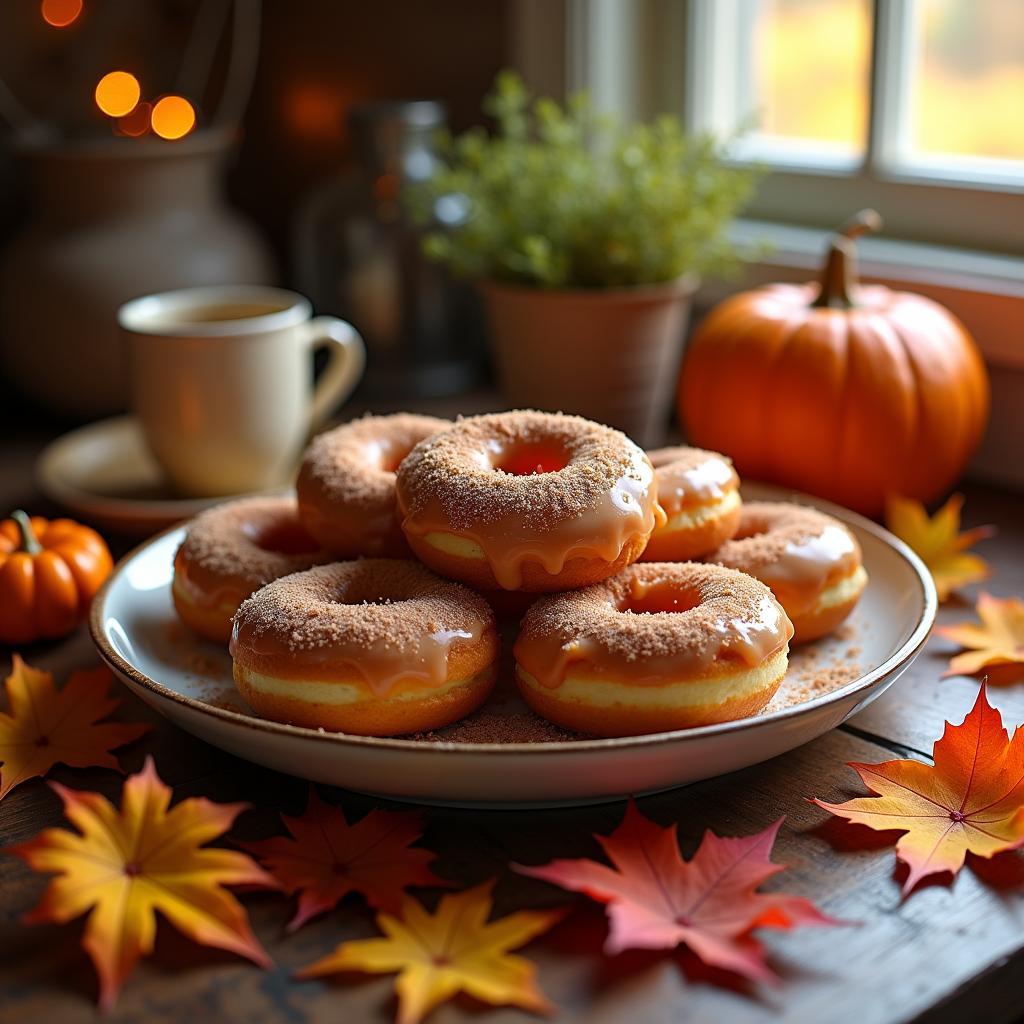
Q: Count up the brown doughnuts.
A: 7